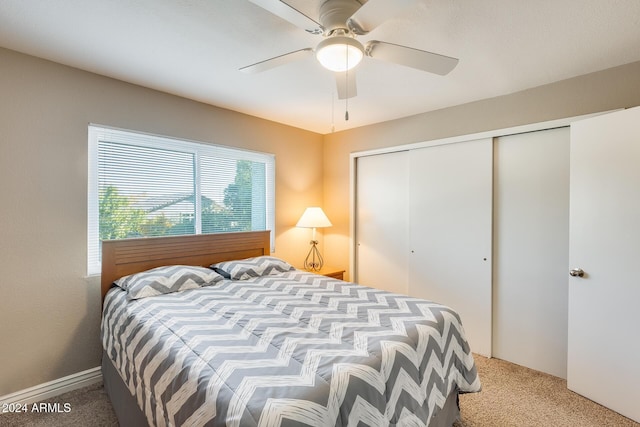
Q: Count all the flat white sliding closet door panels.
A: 3